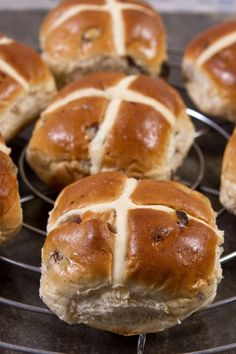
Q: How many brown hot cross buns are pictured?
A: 7